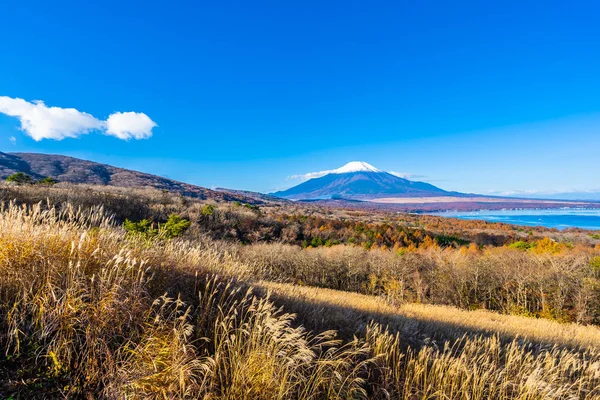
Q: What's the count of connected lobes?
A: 2